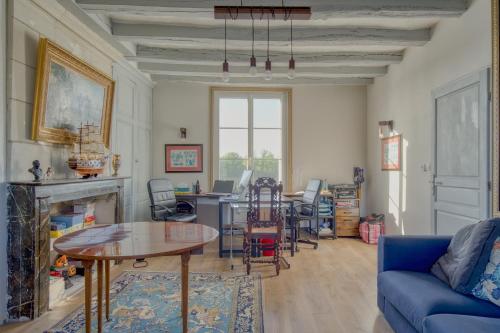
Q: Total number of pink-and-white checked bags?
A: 1